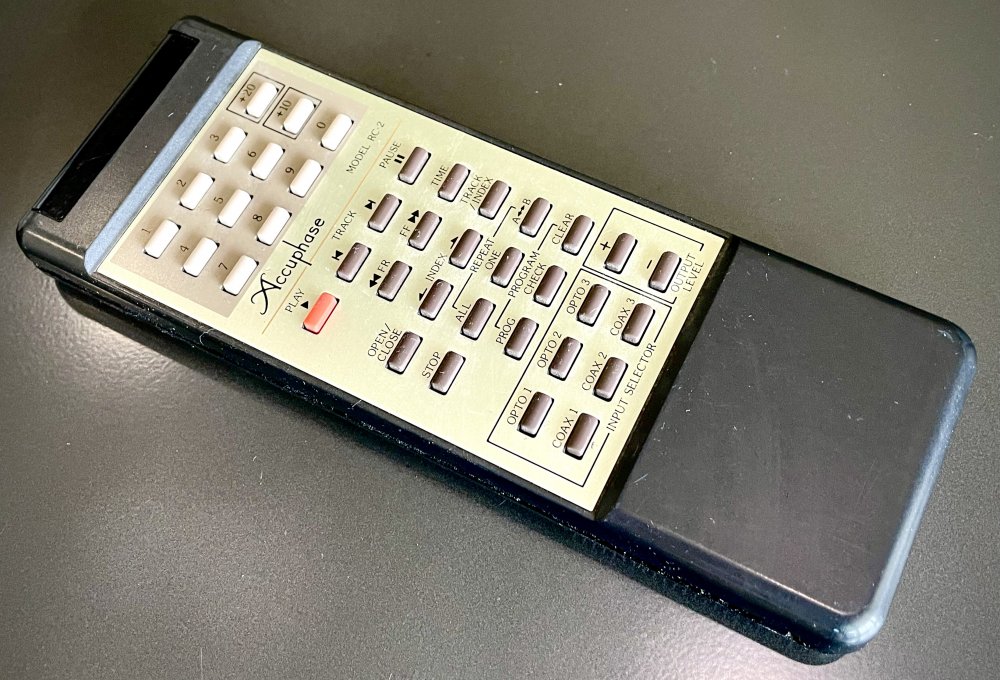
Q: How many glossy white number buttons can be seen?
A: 12